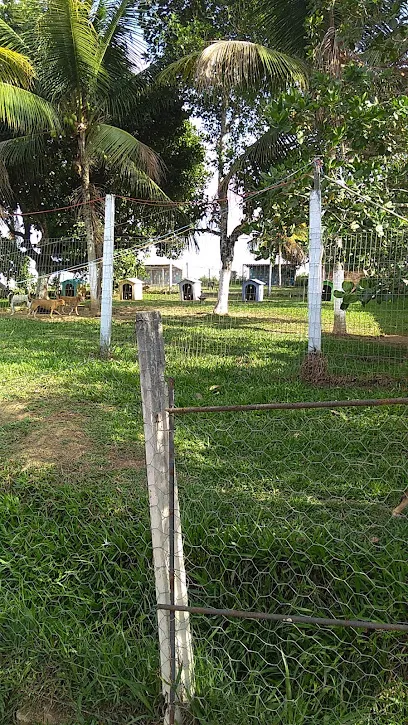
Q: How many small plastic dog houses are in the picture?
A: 5